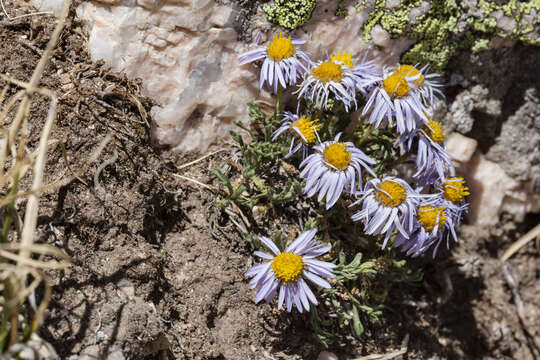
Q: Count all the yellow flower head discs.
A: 12